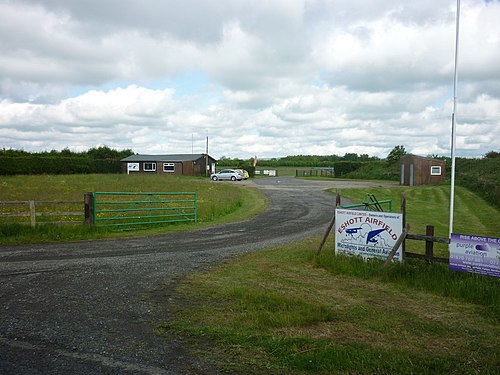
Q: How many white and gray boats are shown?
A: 0